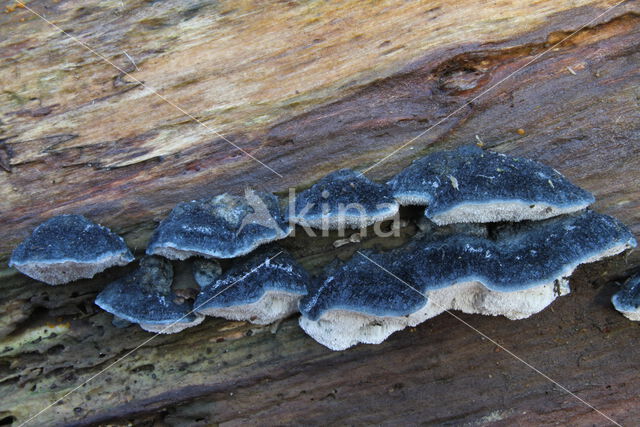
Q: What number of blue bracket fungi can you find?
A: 8